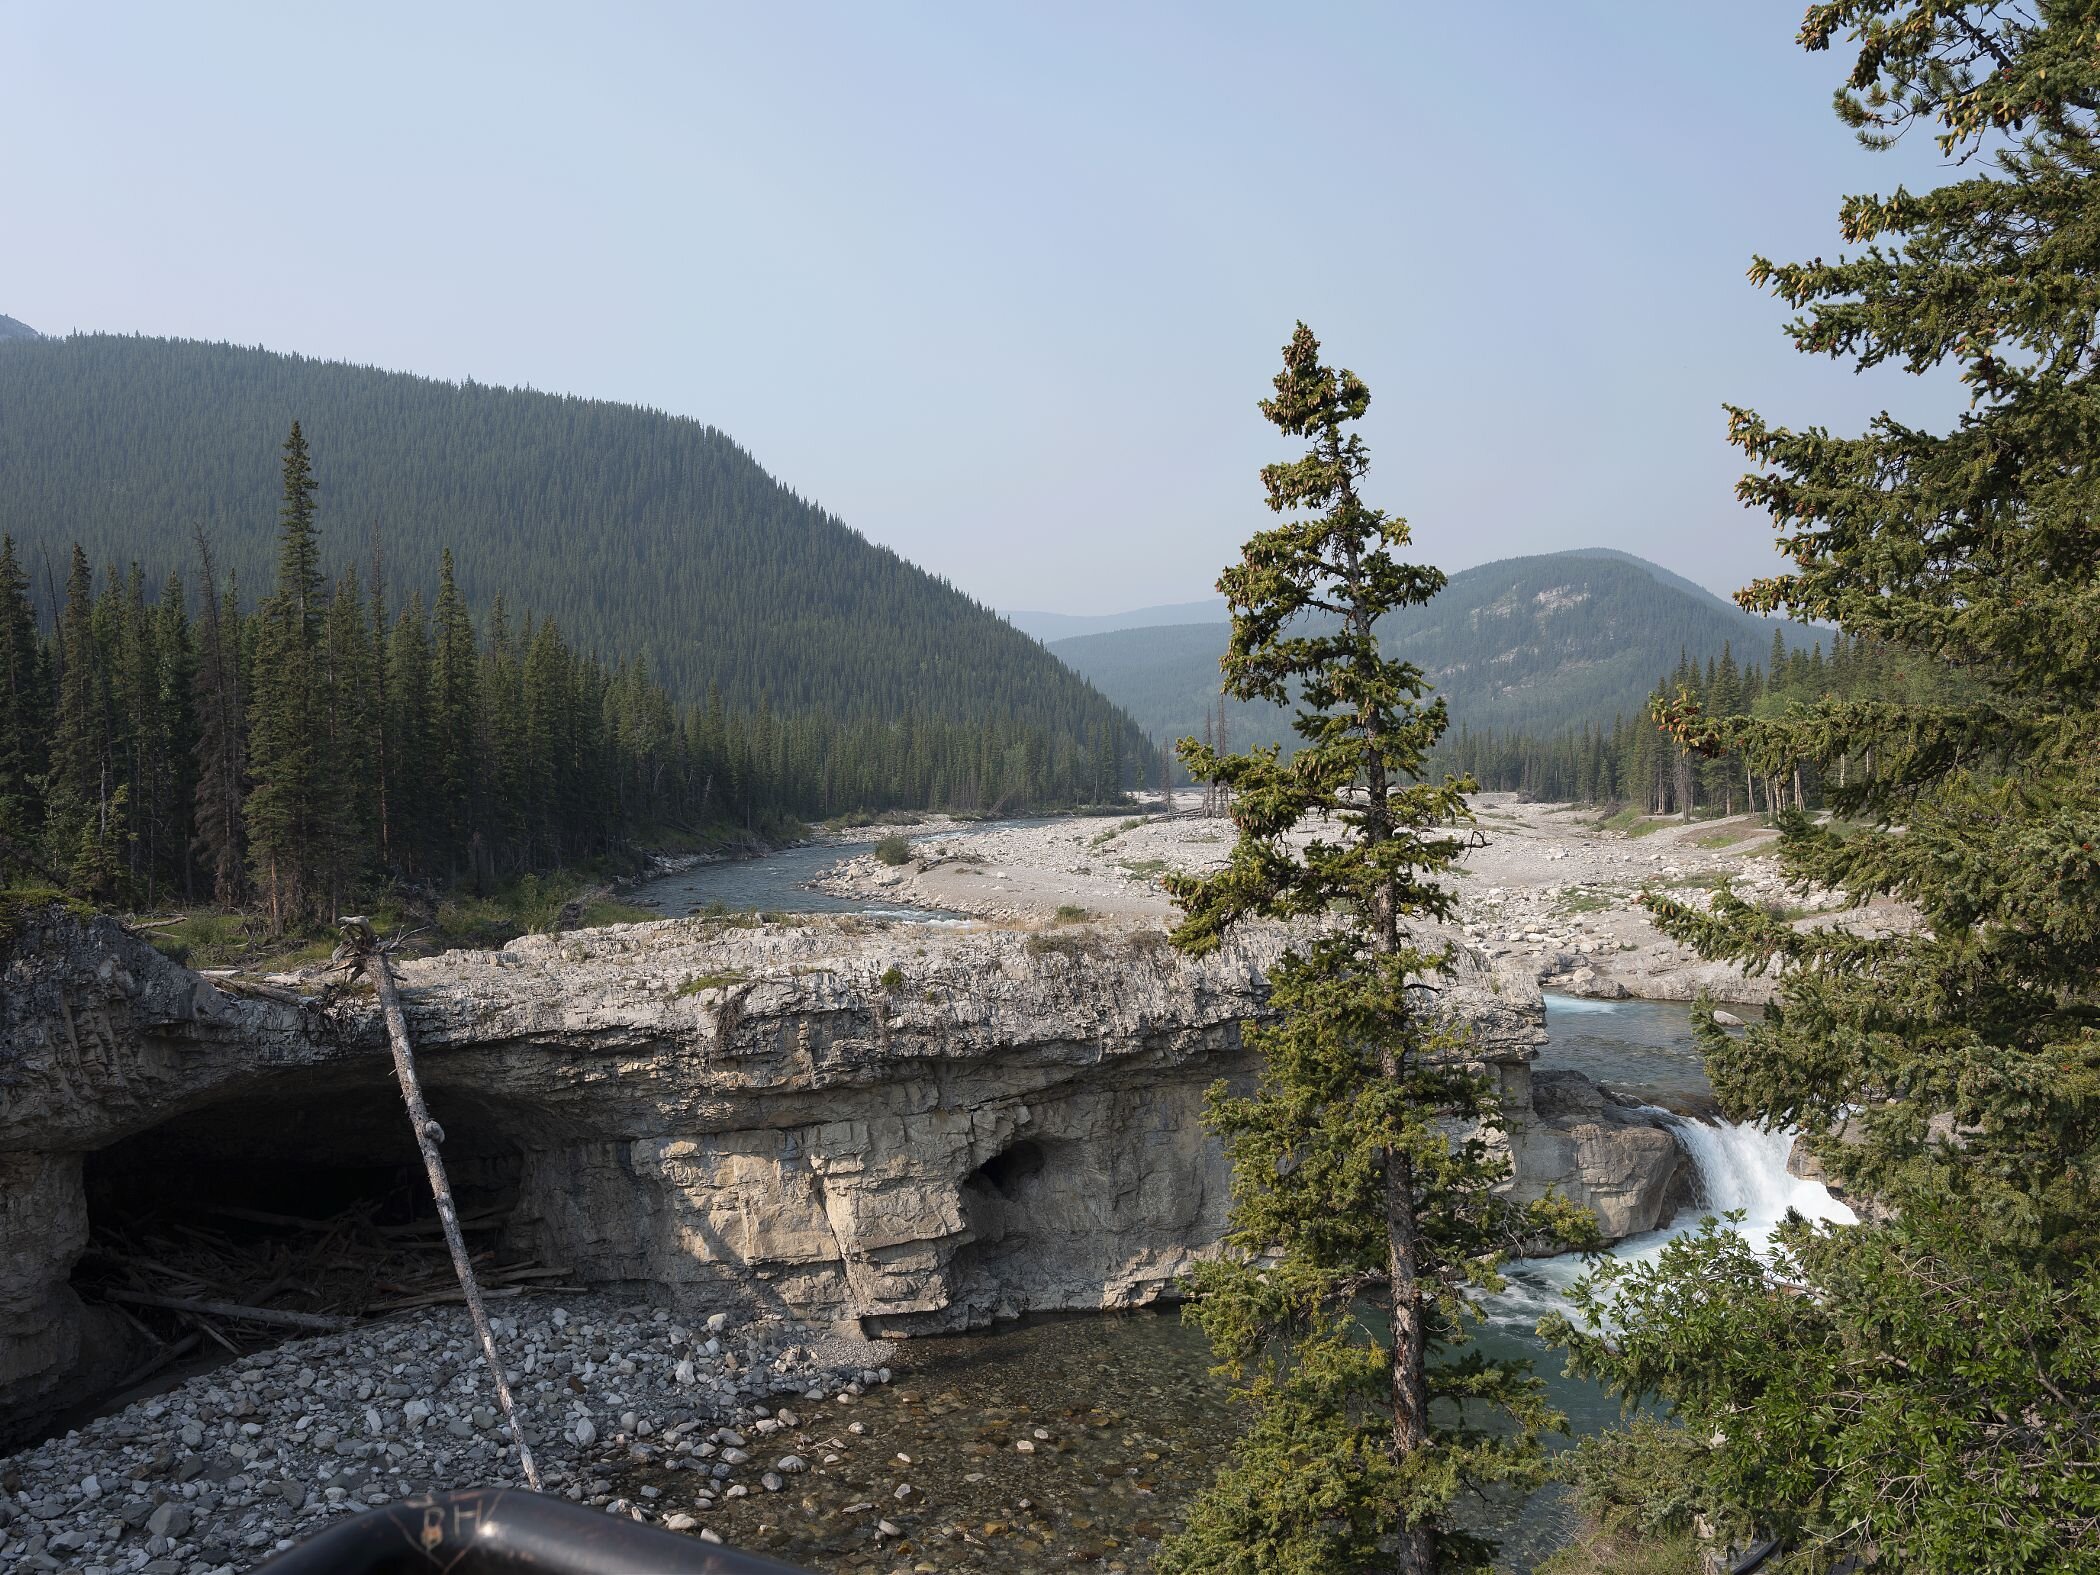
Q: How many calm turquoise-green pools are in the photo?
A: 1